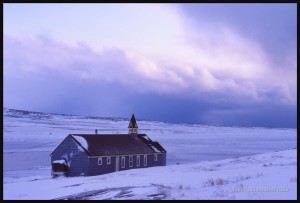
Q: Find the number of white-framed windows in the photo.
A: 7